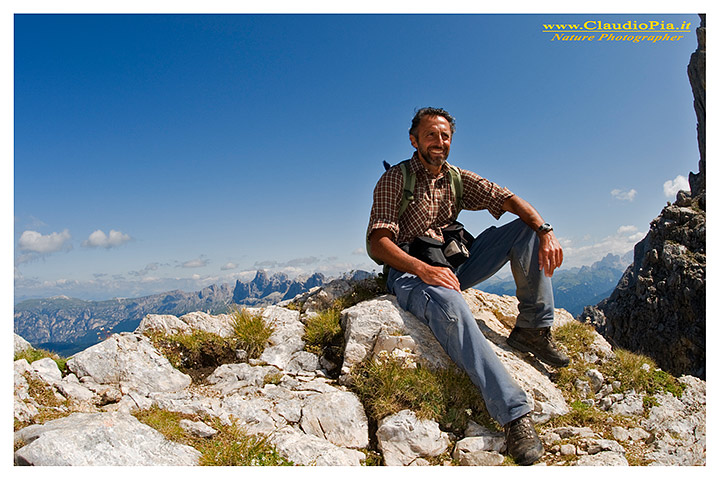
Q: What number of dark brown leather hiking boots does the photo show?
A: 2